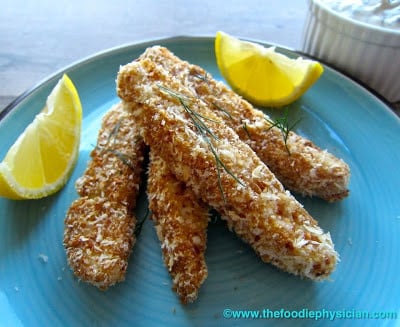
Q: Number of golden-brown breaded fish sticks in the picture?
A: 4